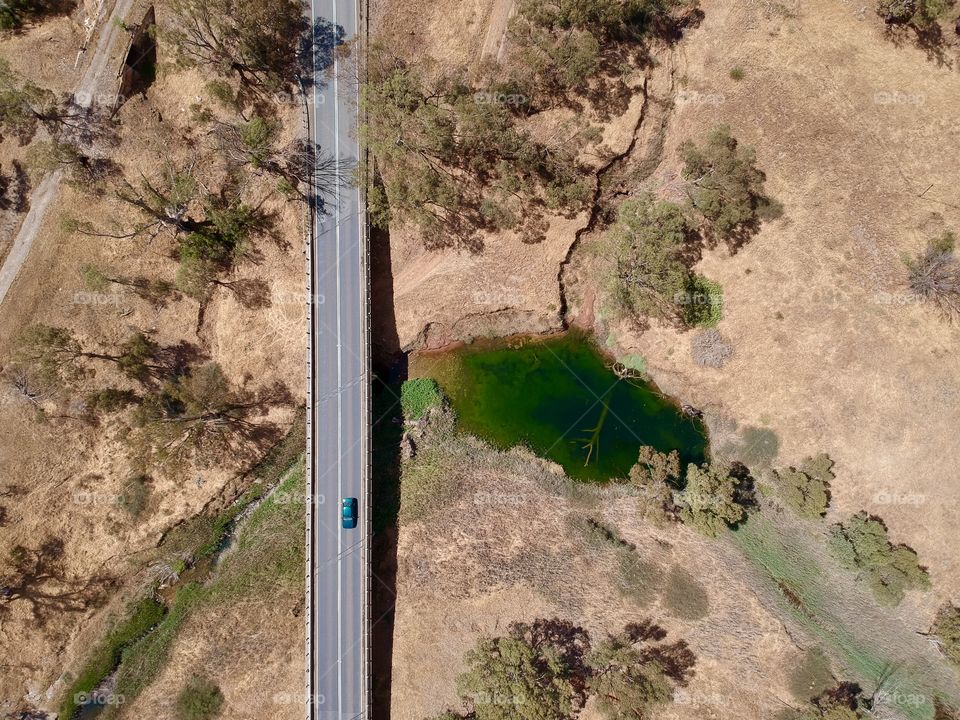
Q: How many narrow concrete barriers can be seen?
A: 2